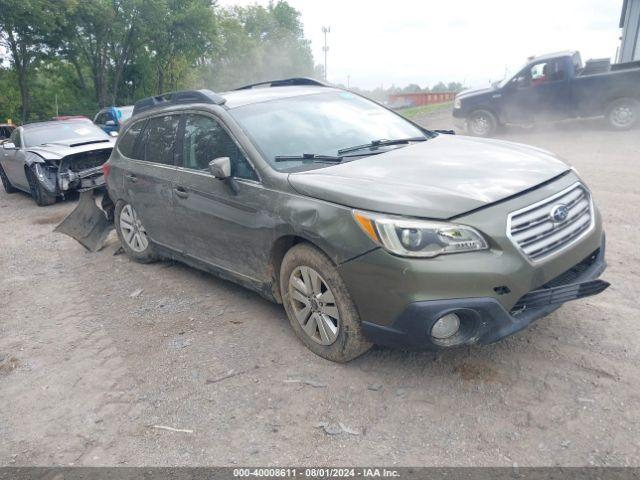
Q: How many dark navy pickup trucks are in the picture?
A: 1